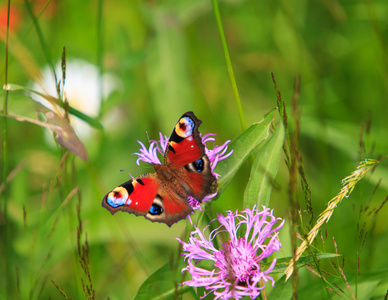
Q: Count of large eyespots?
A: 4